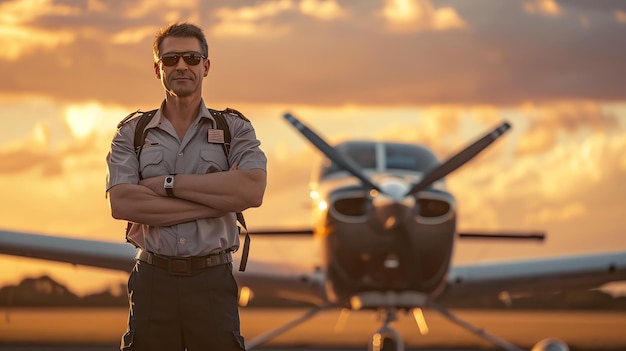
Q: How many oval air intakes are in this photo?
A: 2